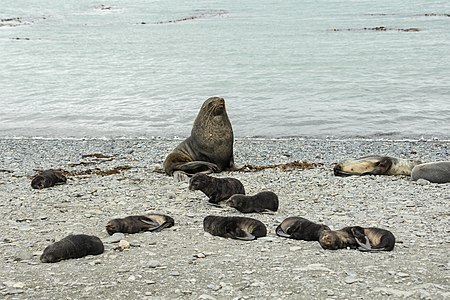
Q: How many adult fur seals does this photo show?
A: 3